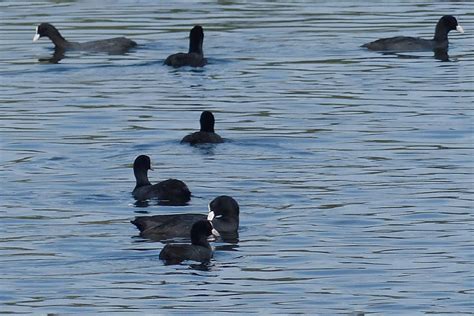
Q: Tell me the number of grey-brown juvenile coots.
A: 0